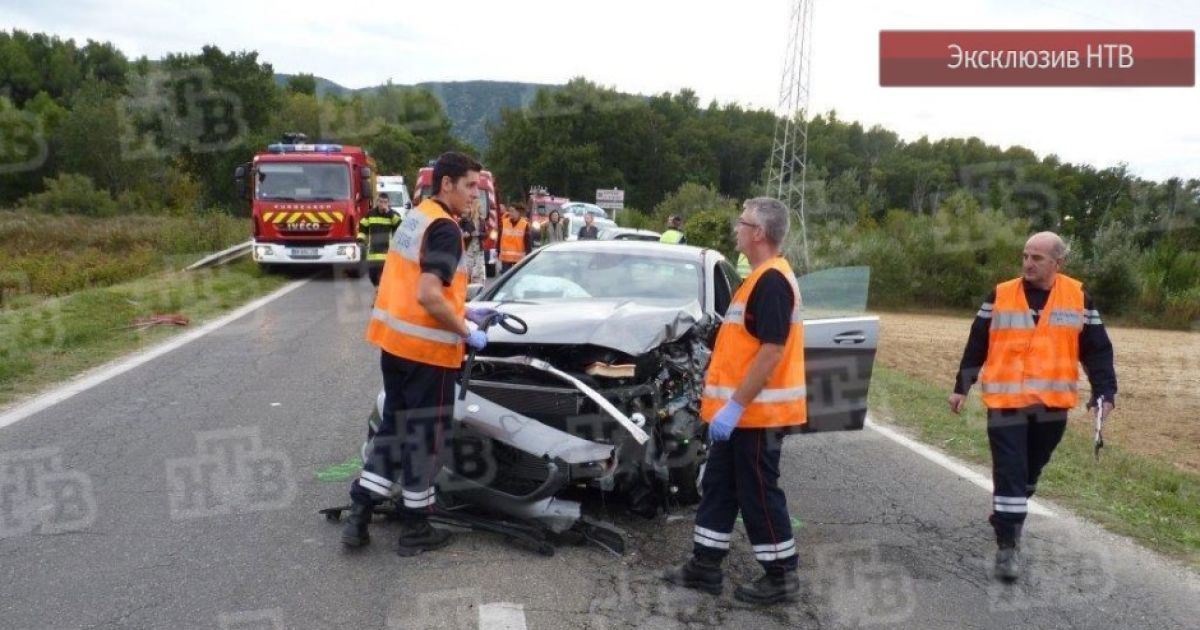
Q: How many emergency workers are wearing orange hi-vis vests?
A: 4